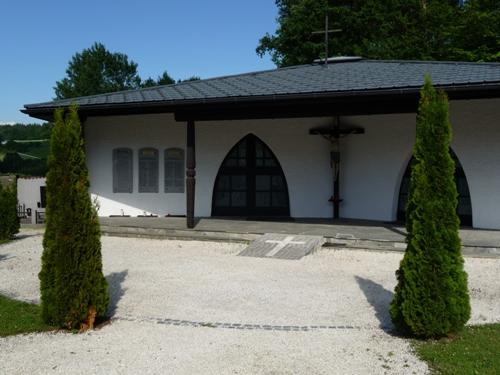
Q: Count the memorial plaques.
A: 3